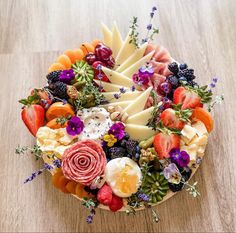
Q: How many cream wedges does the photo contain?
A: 12